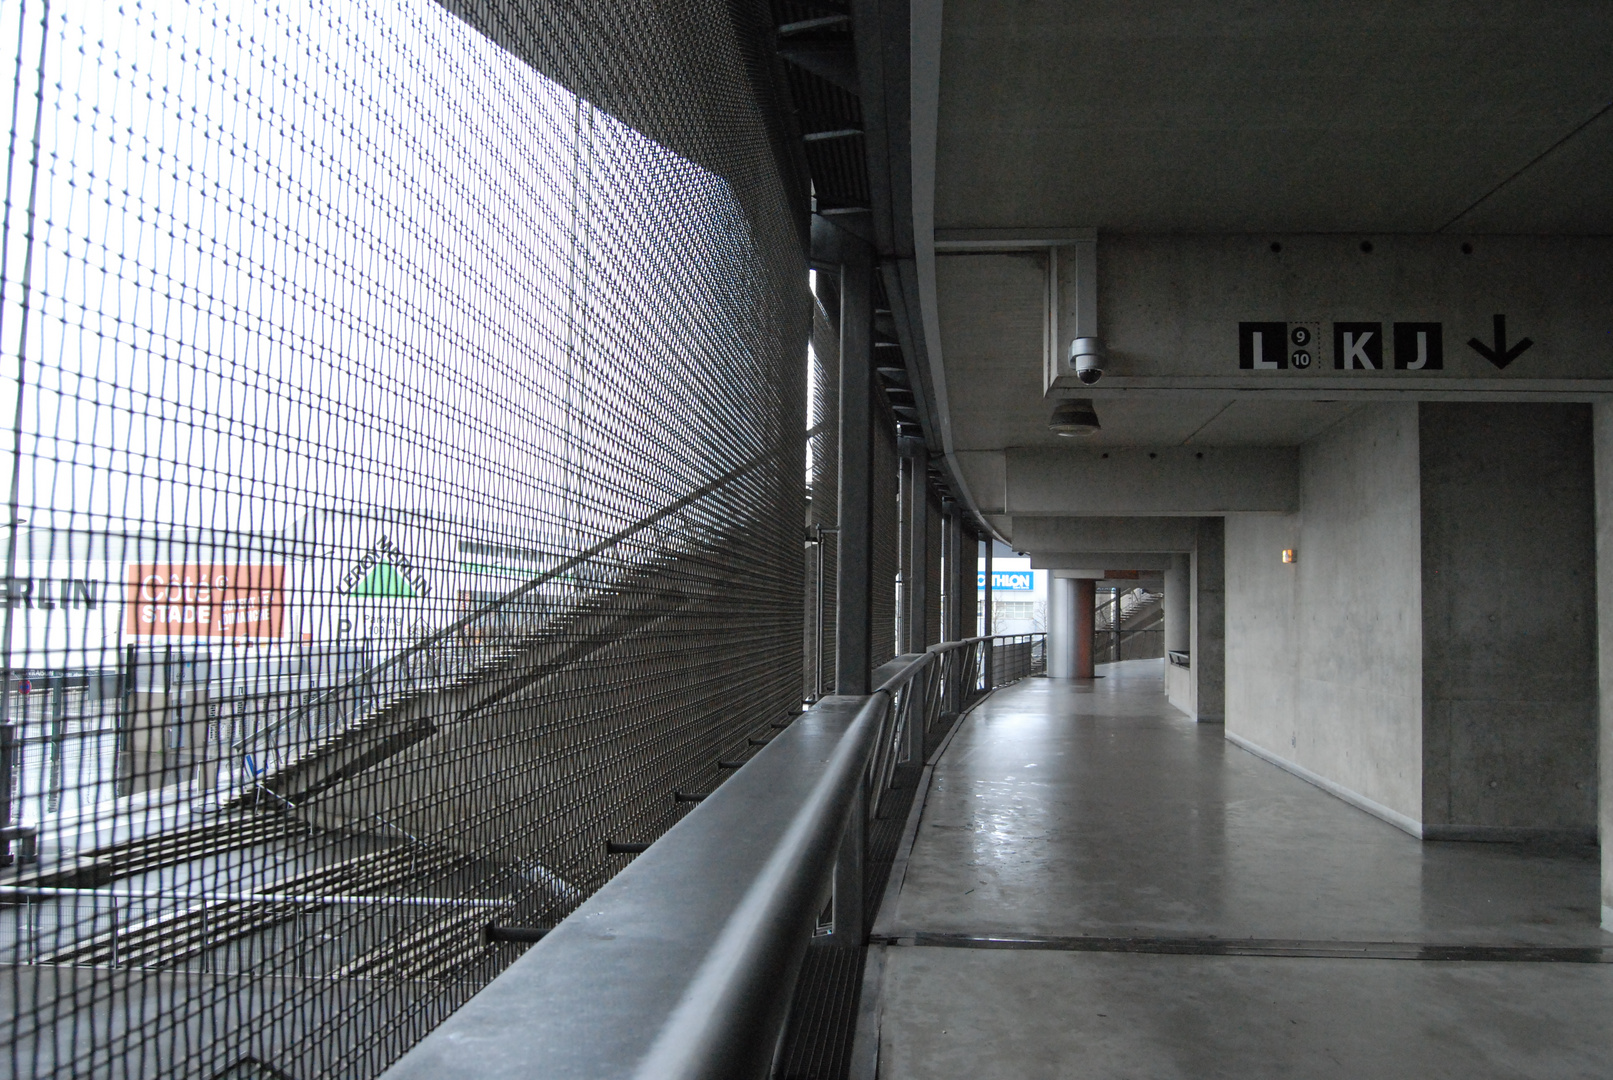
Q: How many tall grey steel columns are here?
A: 4